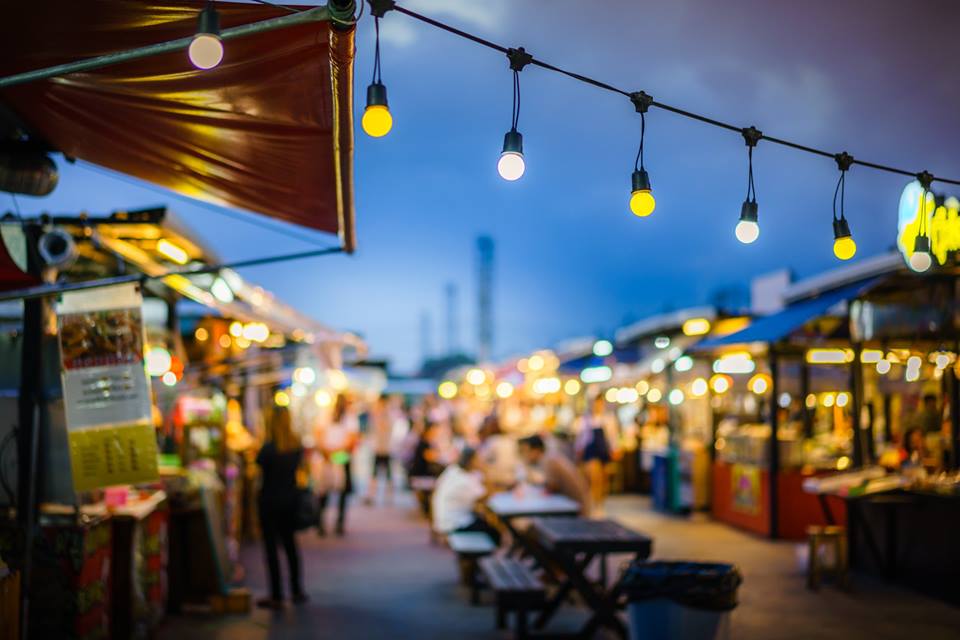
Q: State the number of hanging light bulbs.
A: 7